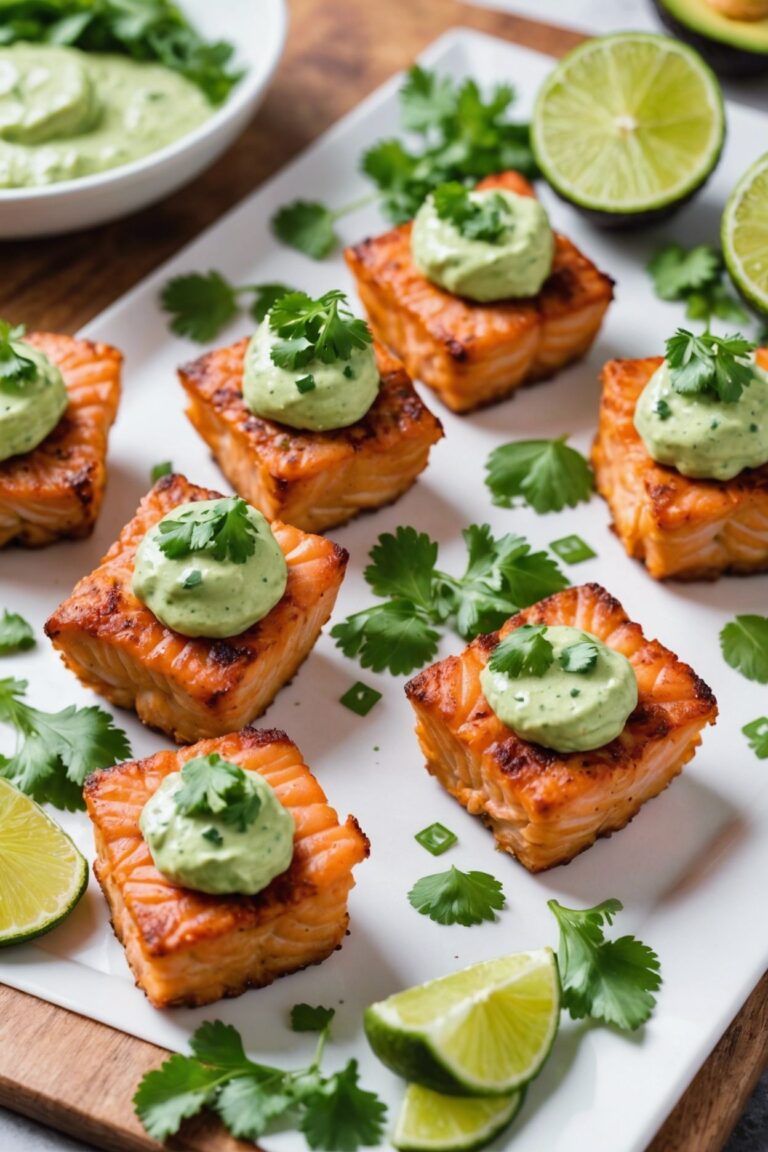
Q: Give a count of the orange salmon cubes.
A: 7